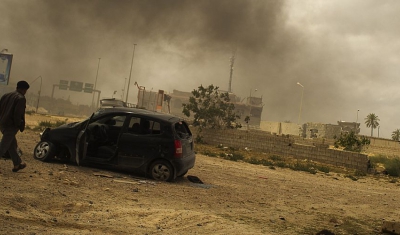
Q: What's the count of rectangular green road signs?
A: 3